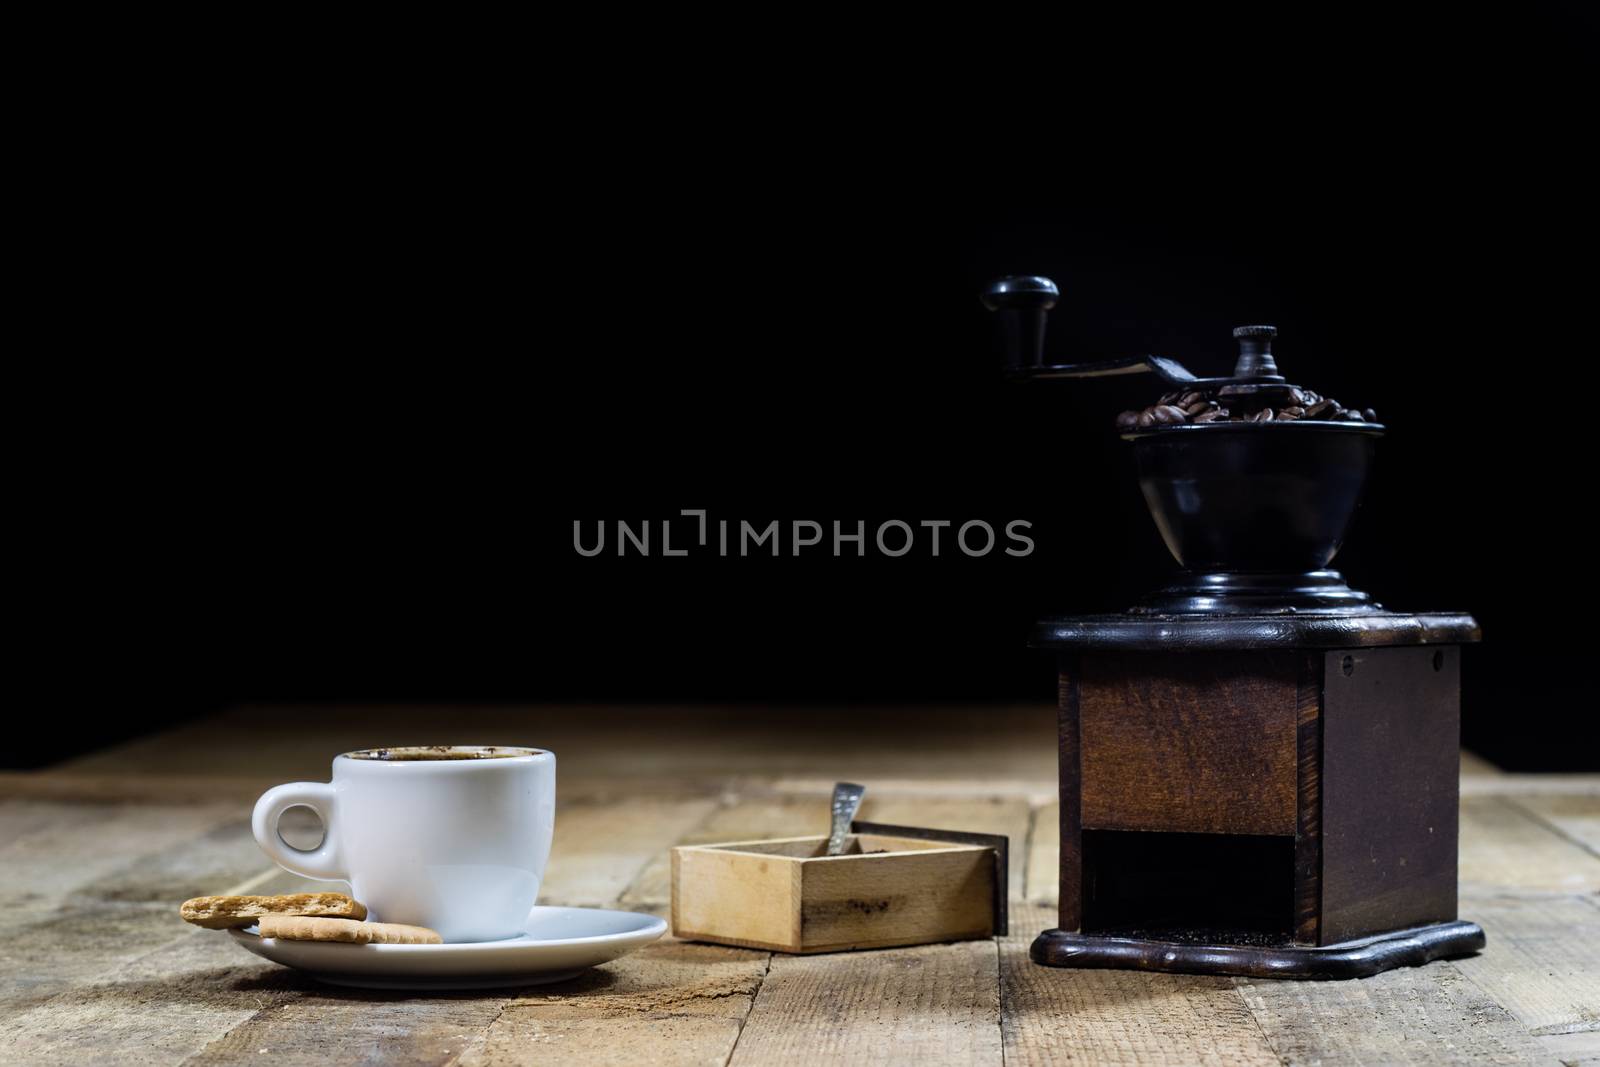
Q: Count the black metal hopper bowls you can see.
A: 1